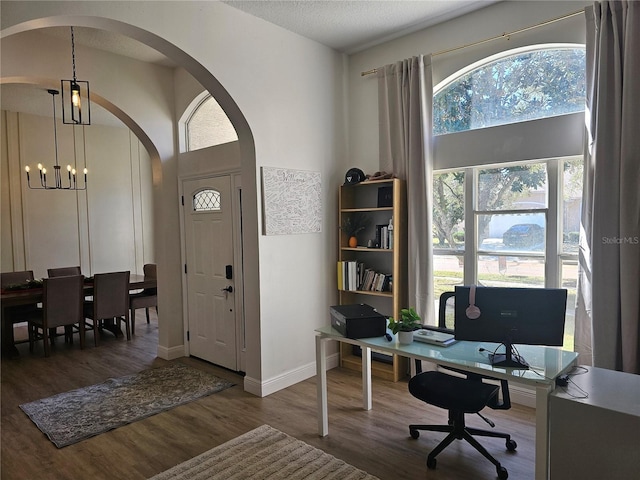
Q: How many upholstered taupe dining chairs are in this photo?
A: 5